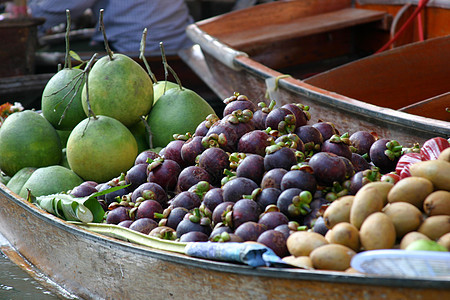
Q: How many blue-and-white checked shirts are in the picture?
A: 1